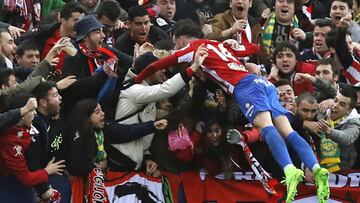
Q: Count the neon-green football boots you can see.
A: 2